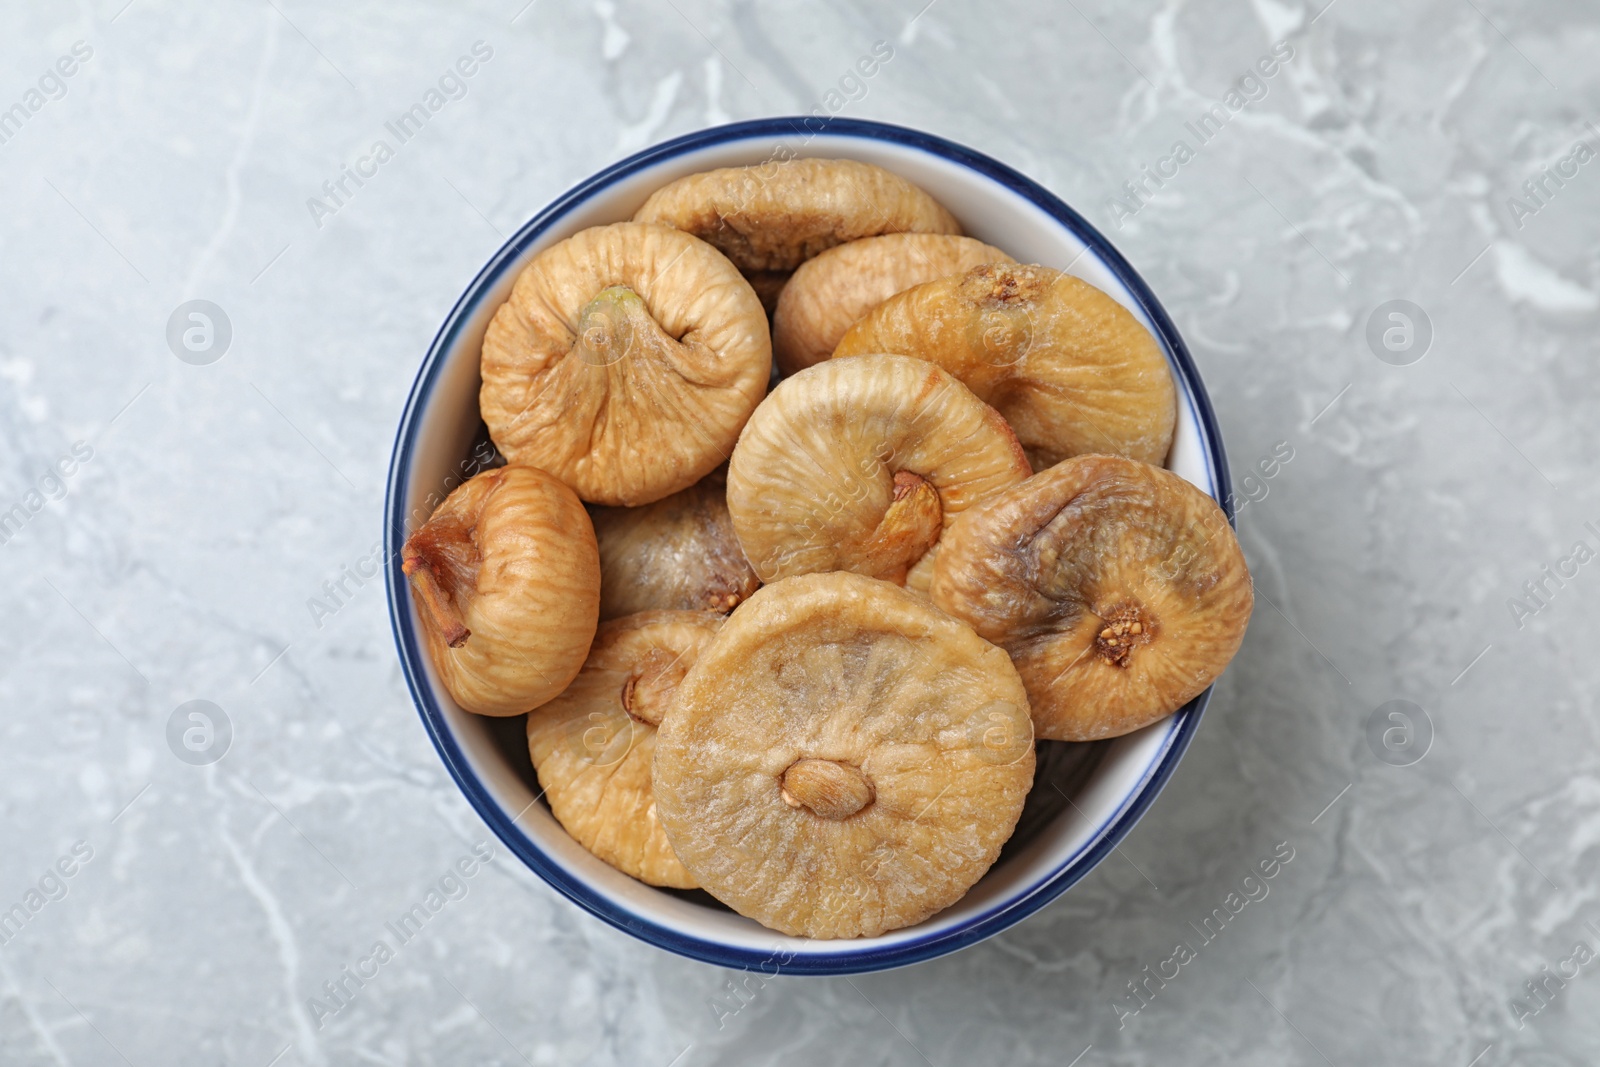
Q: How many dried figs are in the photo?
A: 10